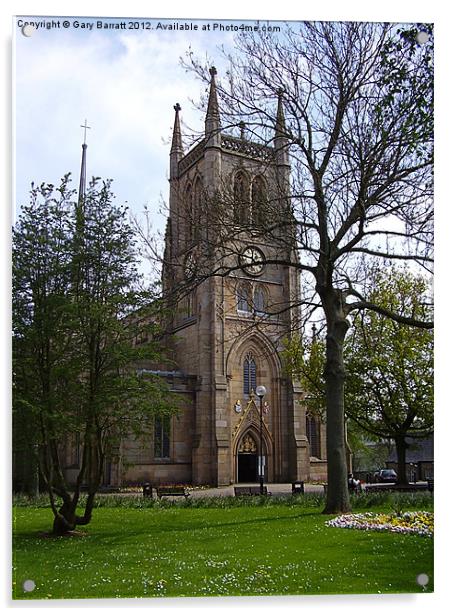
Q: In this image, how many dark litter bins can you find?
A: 2